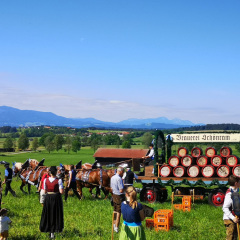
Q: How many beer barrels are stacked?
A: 15